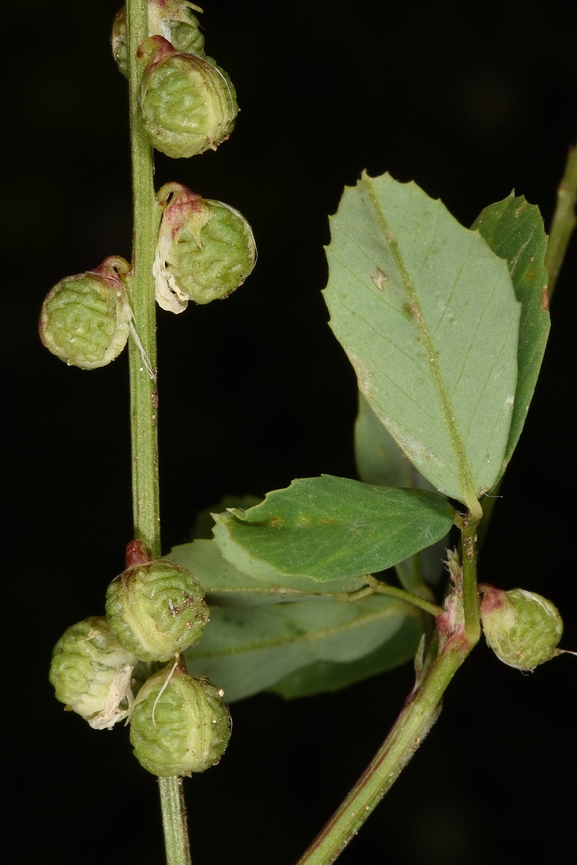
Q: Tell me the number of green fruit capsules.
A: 8